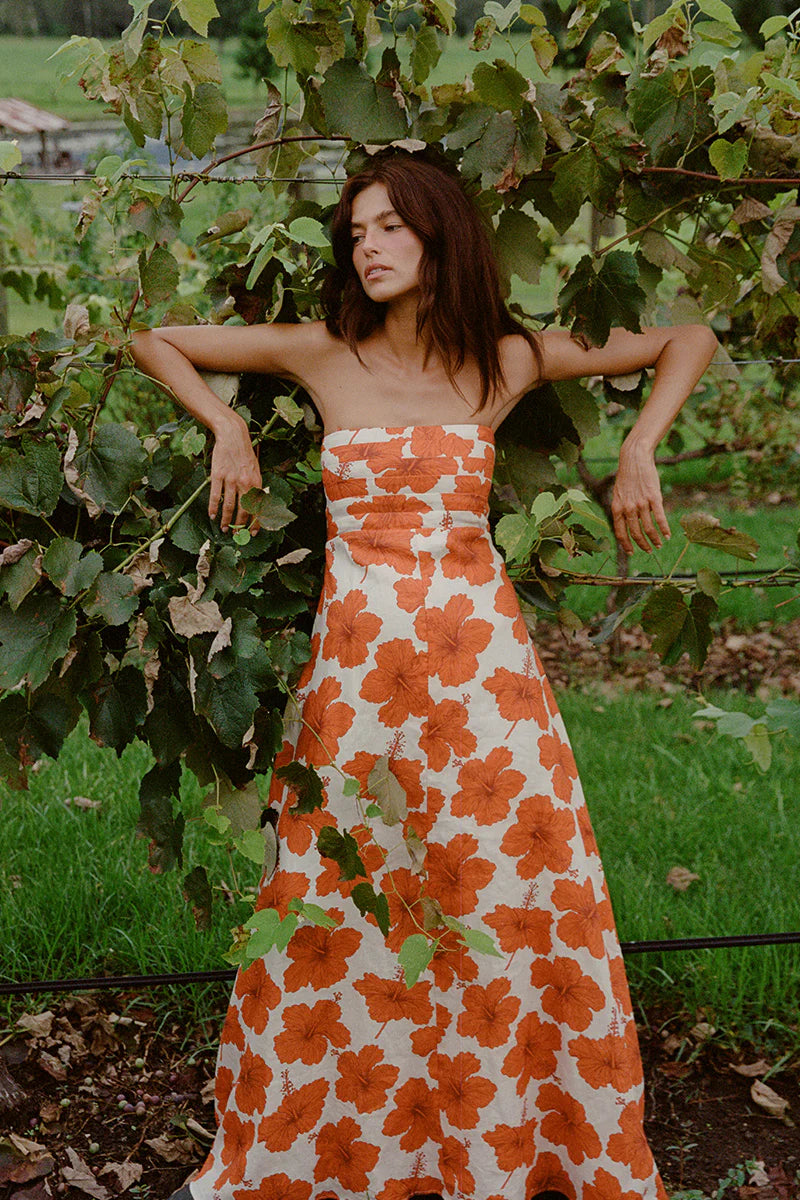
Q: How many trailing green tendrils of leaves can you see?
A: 2